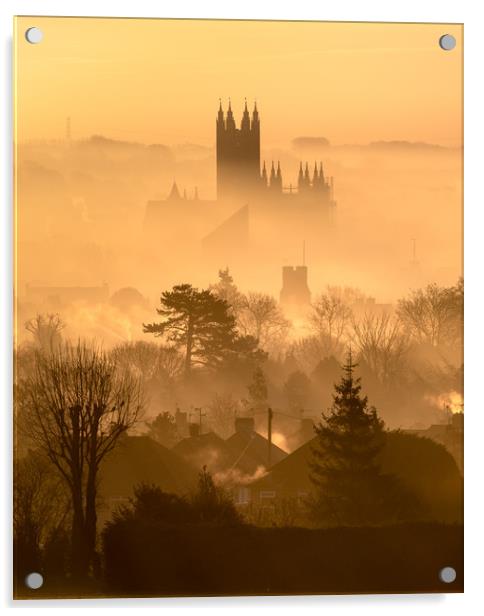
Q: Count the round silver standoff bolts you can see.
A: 4